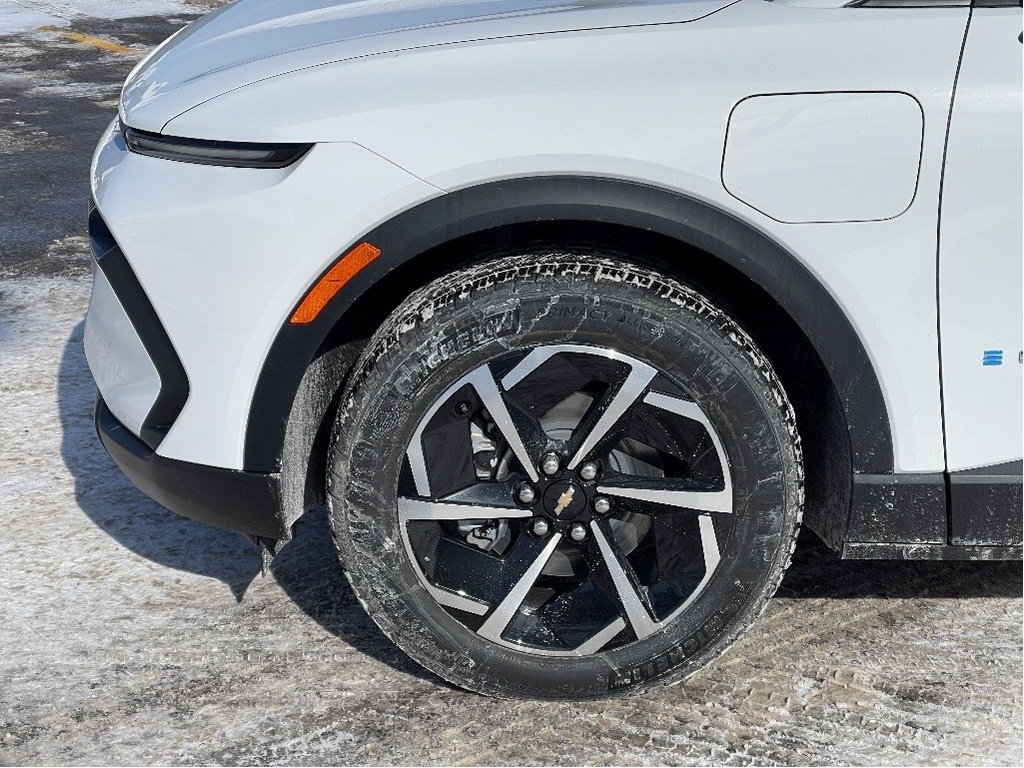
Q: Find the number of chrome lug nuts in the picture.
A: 6